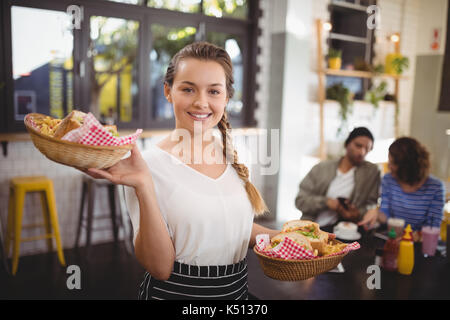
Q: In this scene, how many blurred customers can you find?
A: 2